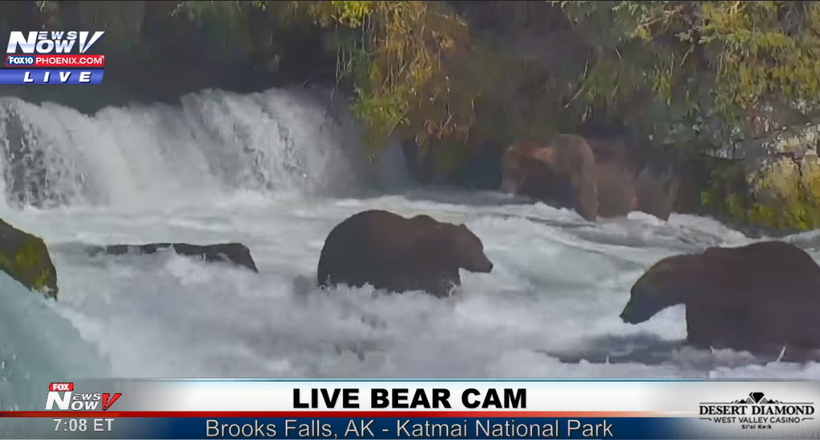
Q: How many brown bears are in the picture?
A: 3